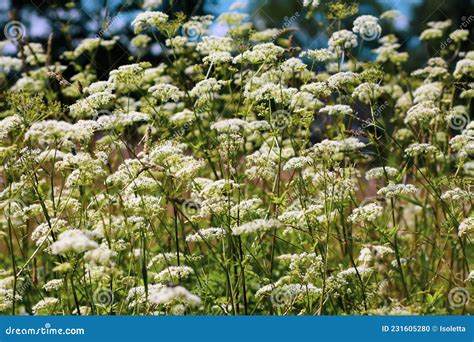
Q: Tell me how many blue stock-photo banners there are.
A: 1